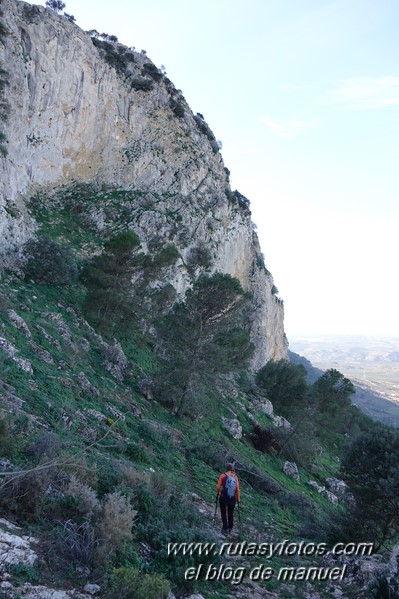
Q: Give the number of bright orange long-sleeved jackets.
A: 1